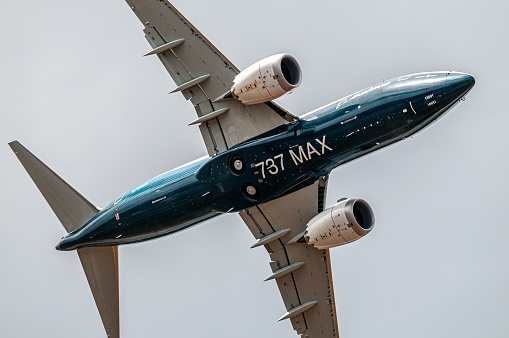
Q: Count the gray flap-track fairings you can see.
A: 6